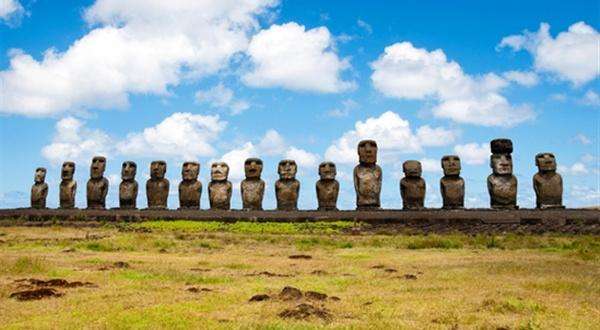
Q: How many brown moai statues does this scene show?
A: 15